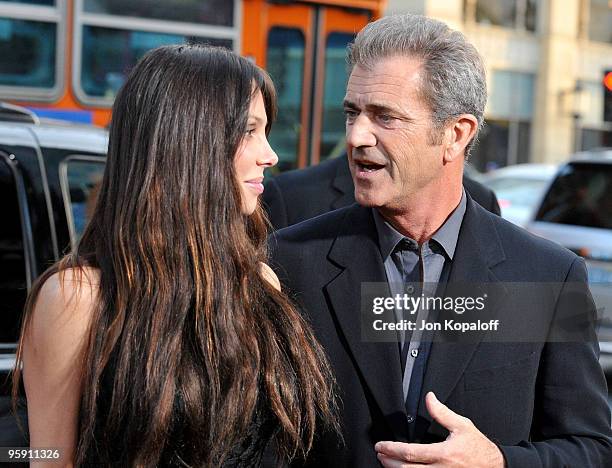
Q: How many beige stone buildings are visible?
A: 1